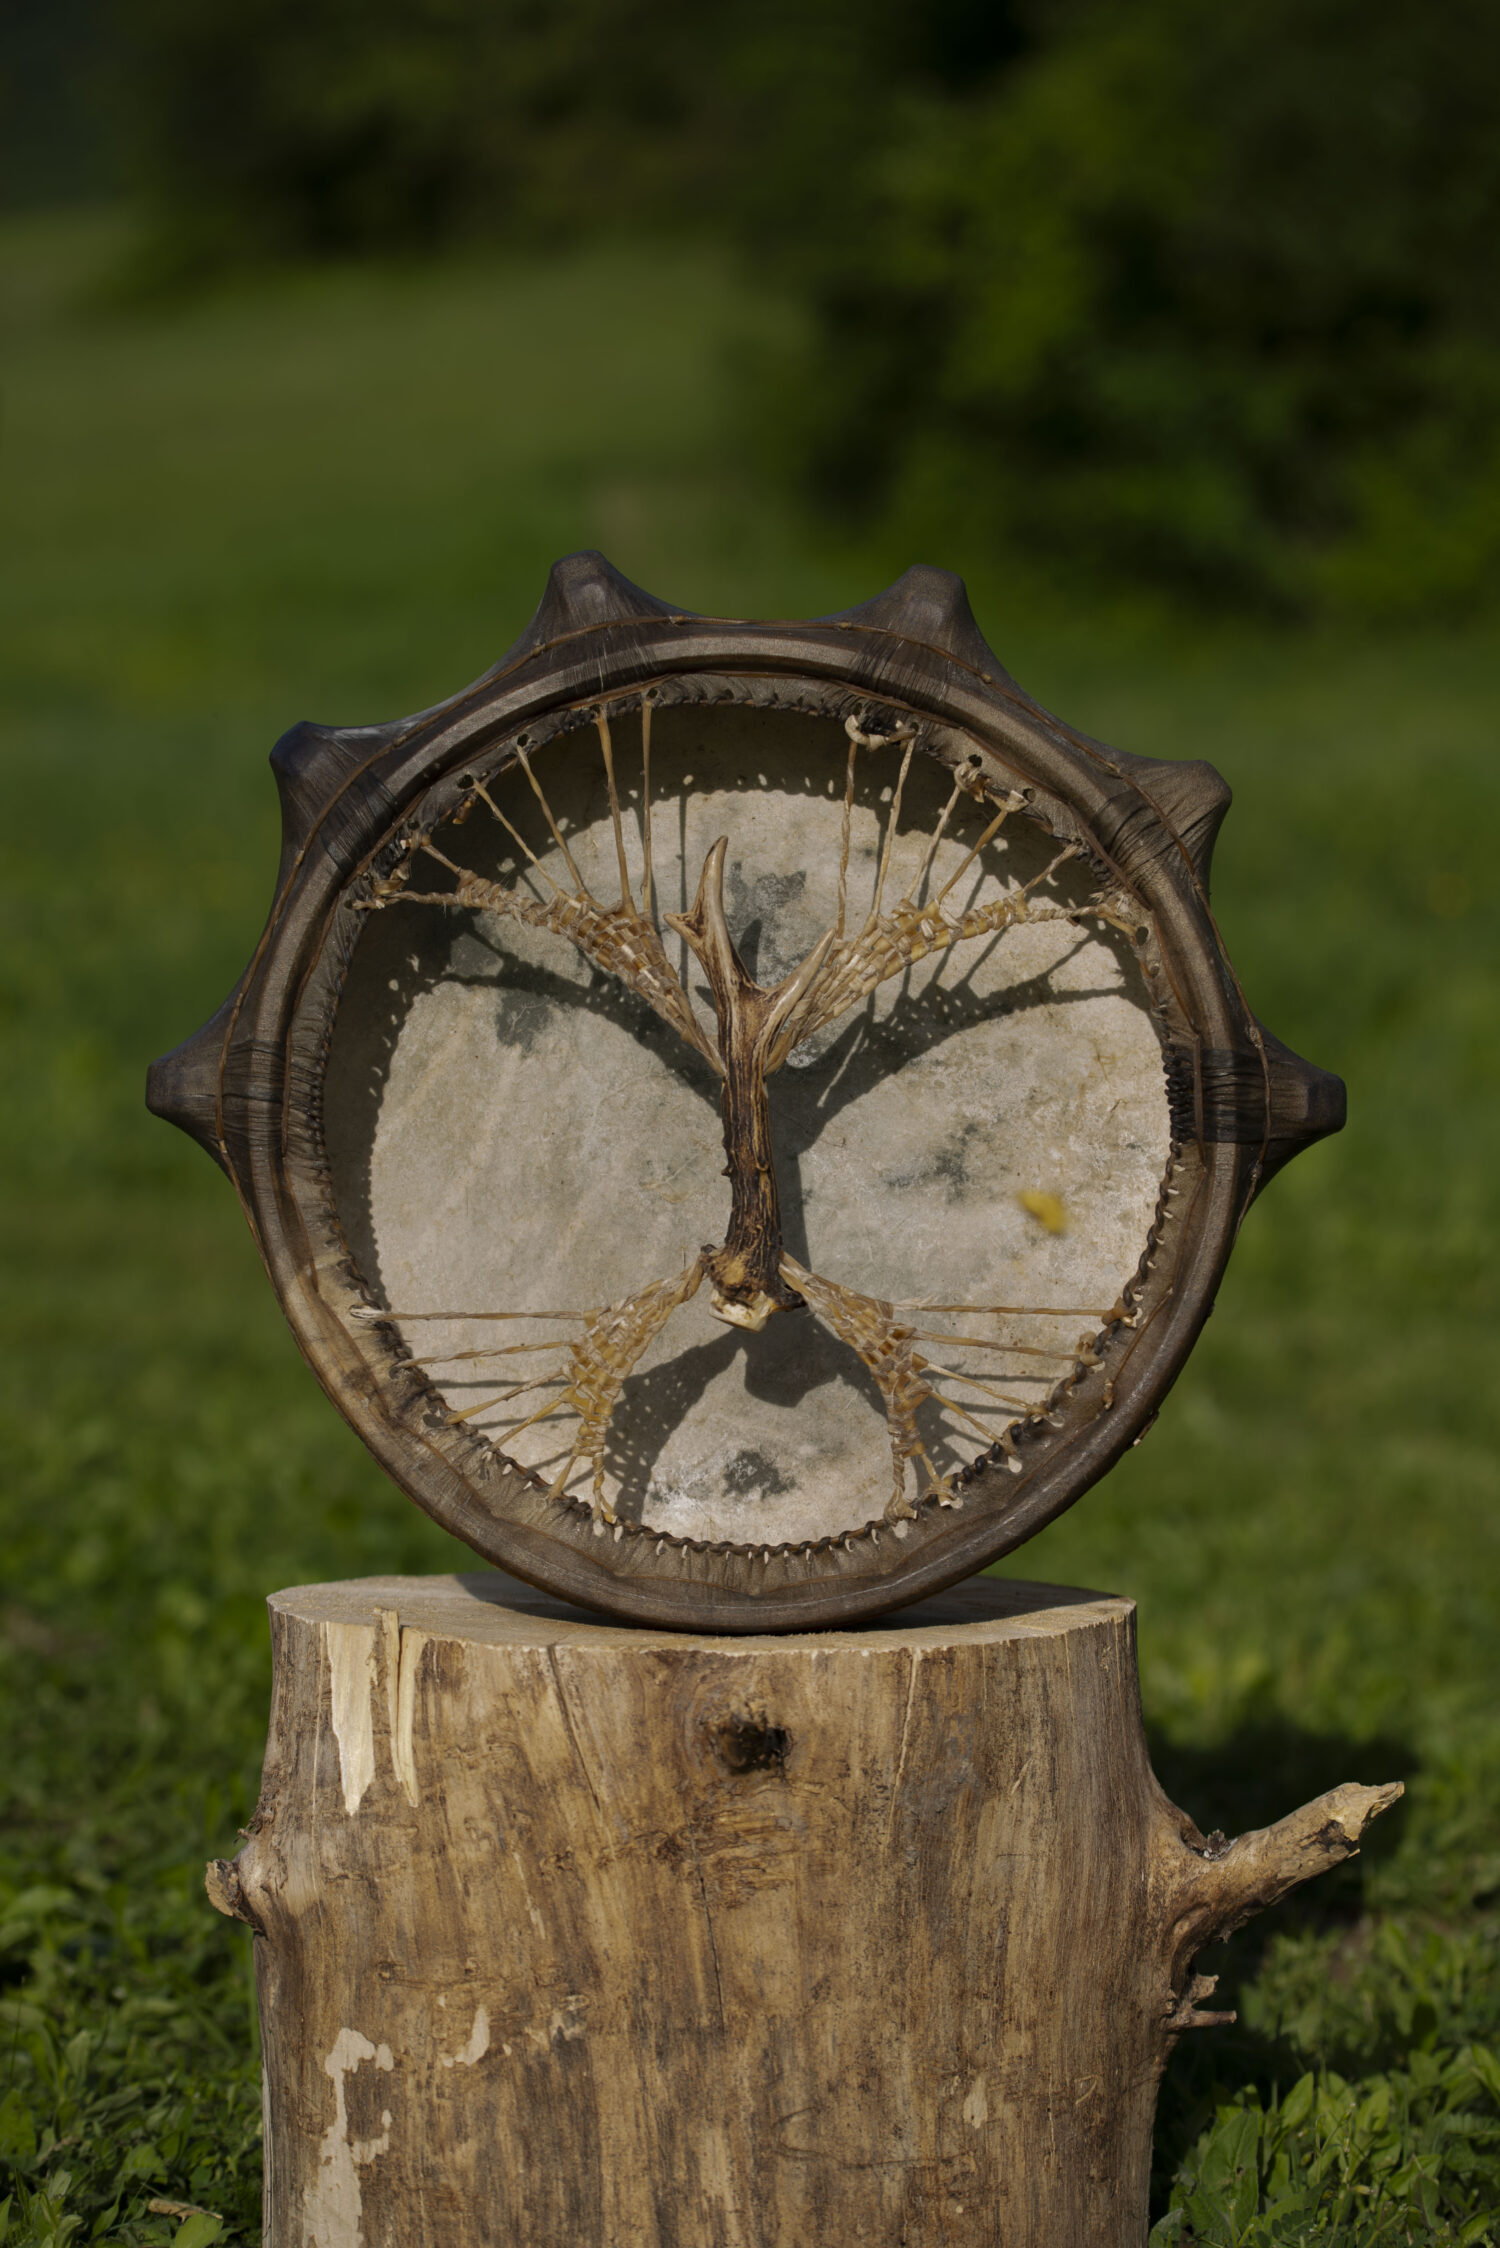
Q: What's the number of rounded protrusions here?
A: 6